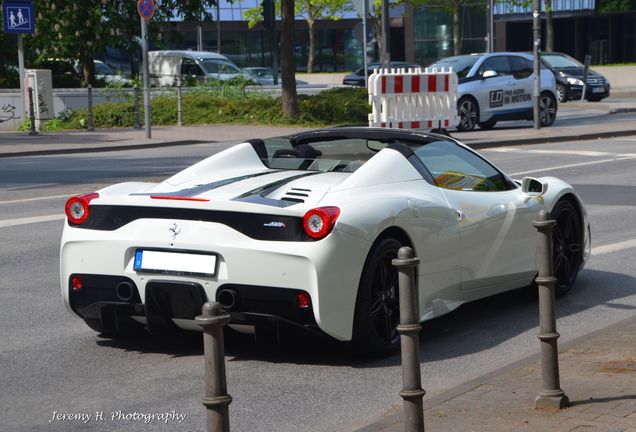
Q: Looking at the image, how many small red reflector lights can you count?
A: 2